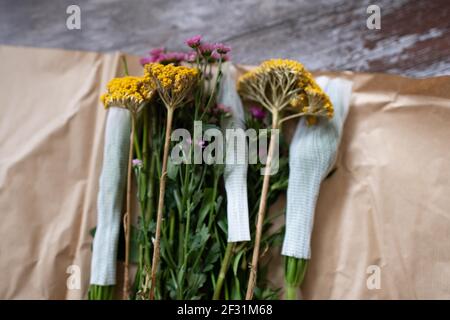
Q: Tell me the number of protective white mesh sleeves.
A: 3